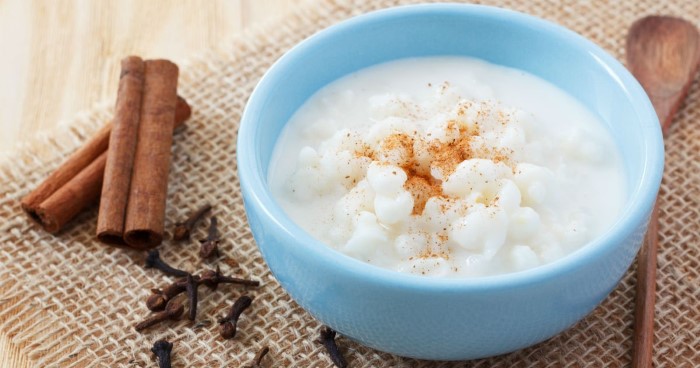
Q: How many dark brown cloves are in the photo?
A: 11